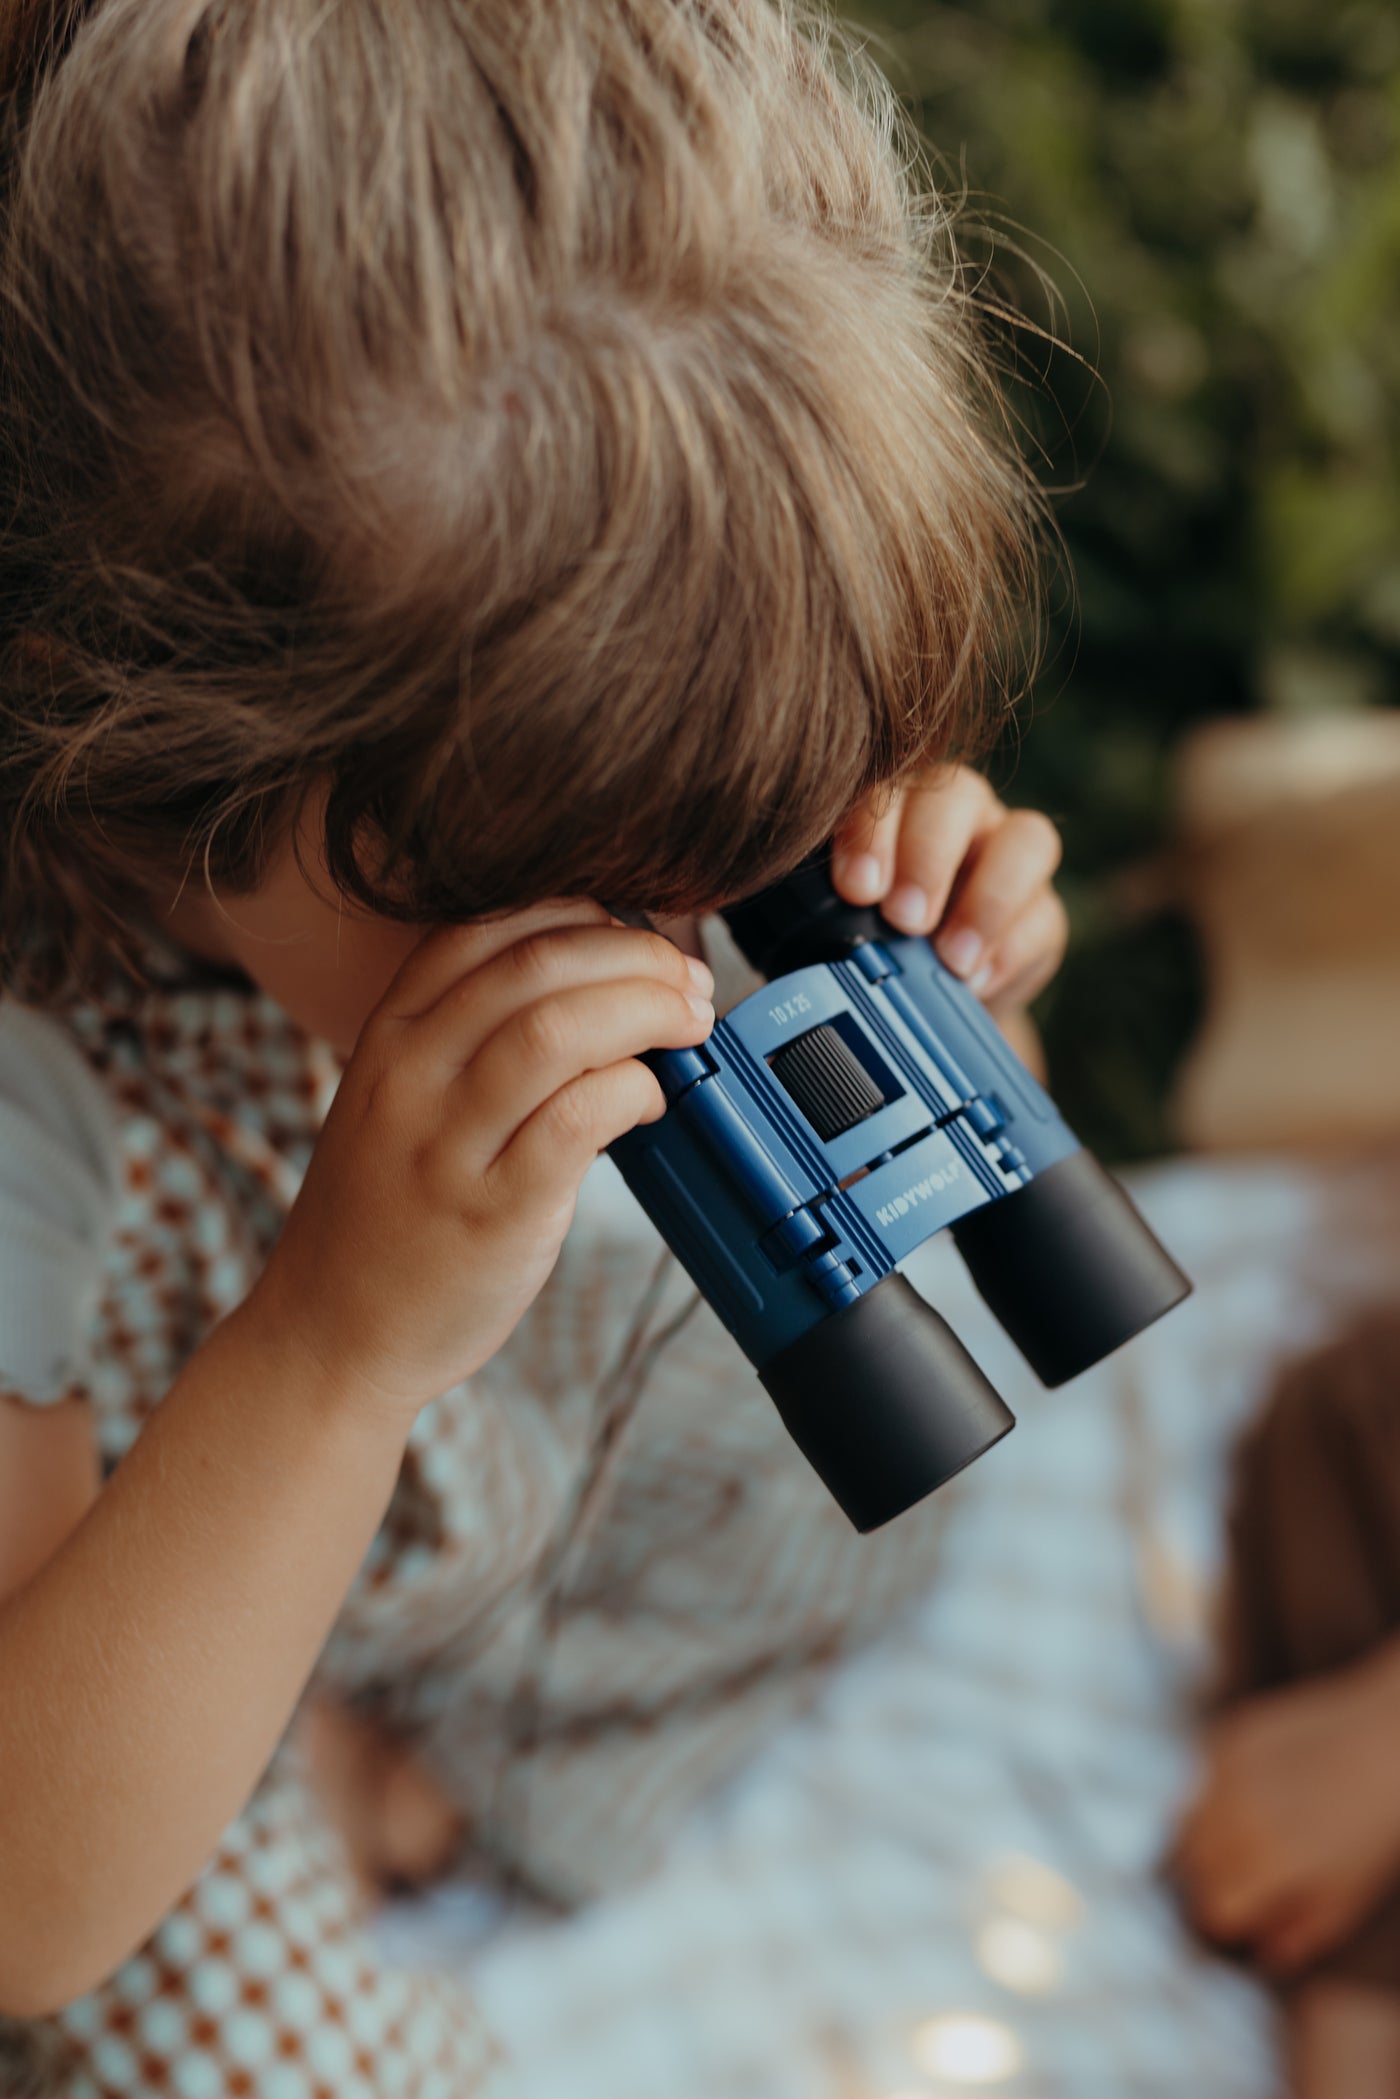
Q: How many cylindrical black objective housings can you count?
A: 2